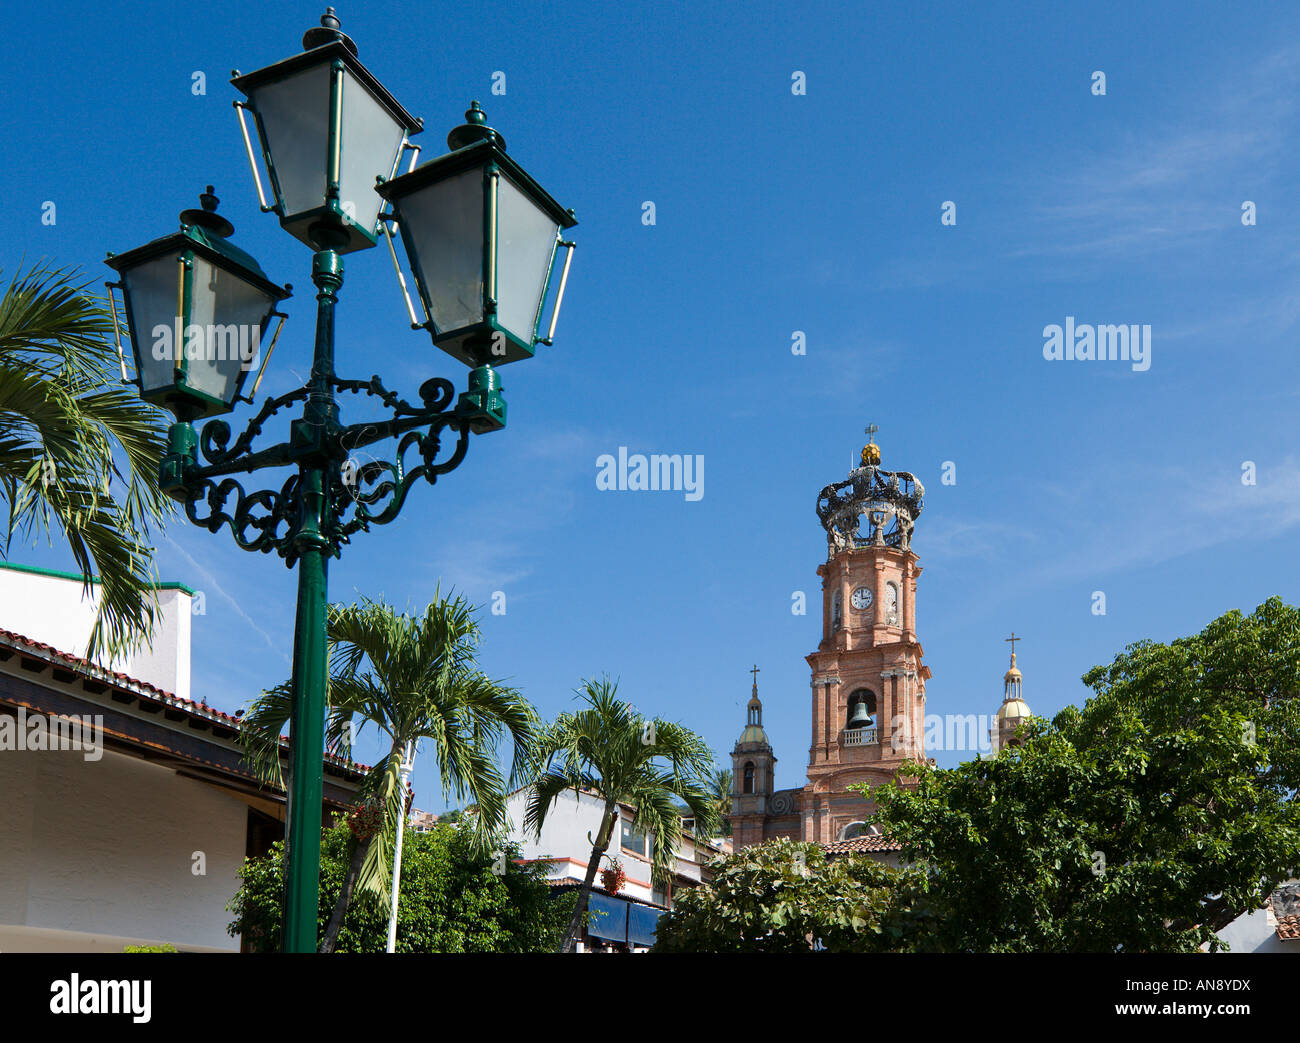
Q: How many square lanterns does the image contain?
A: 3